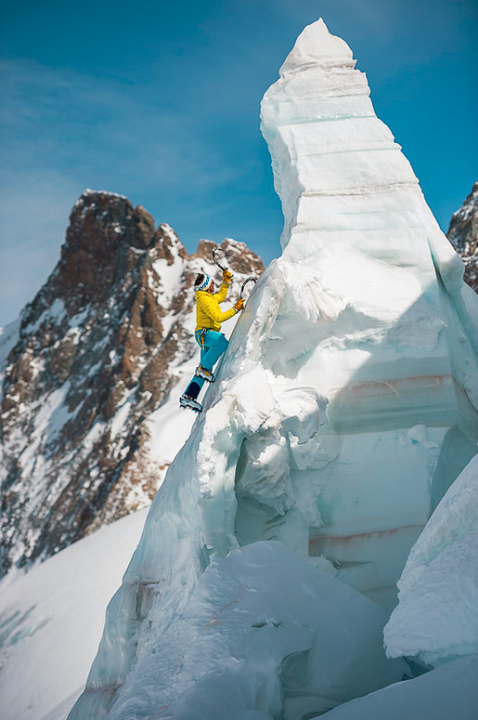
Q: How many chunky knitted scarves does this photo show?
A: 0